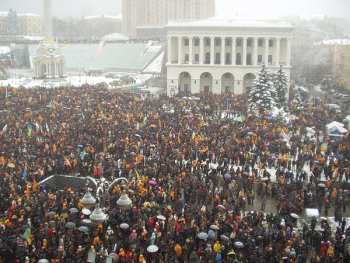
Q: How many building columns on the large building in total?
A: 12